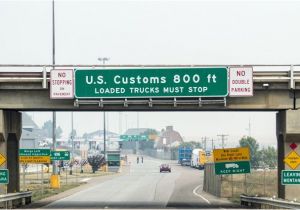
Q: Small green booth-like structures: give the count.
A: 1